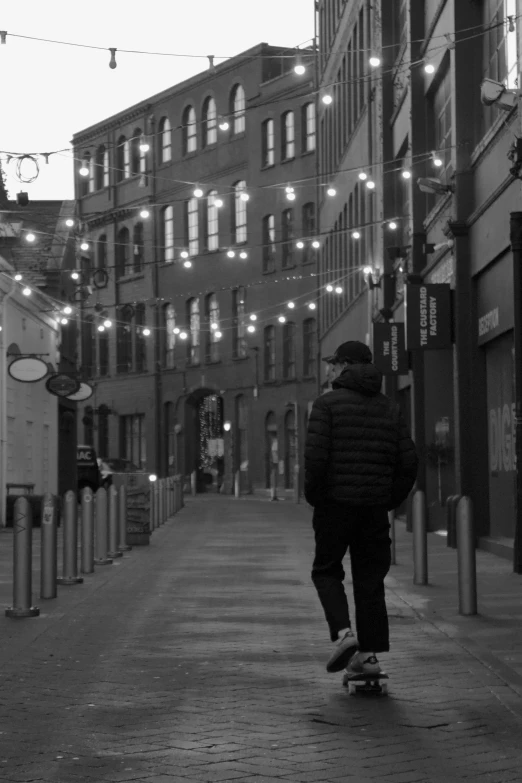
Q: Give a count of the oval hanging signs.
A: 3